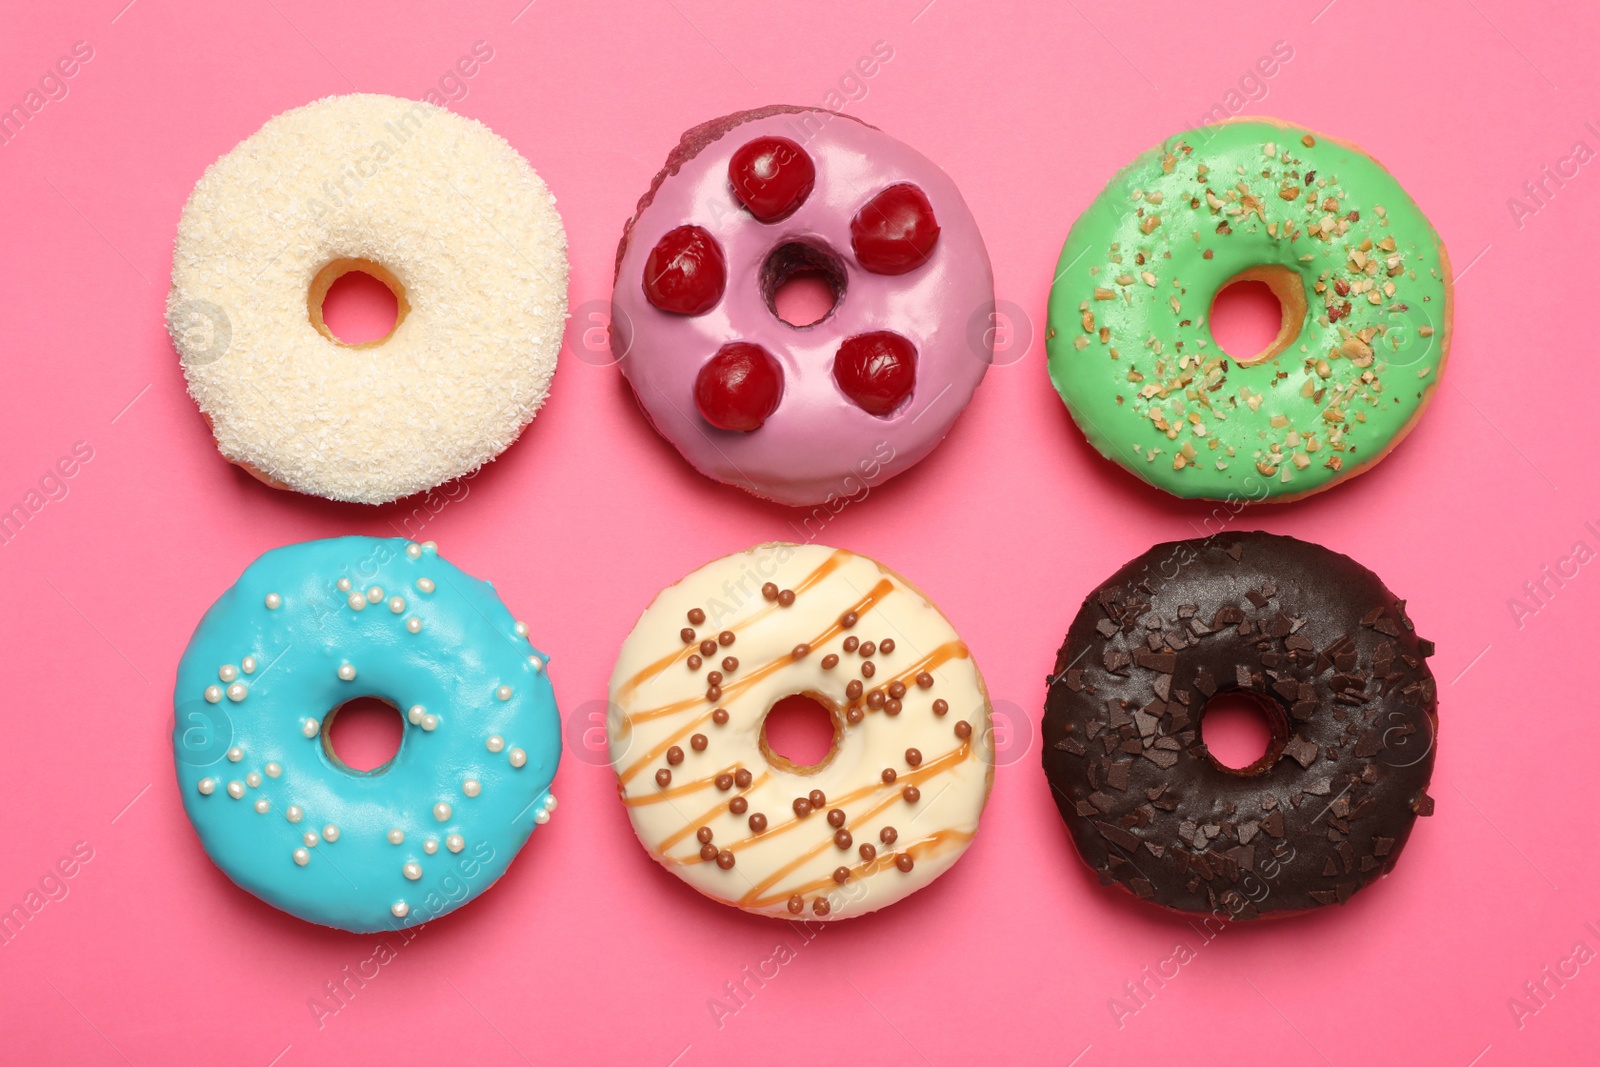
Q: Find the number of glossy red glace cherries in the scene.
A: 5